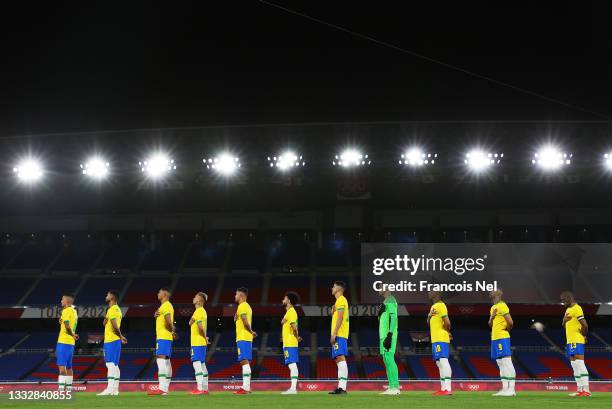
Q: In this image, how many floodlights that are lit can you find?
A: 10